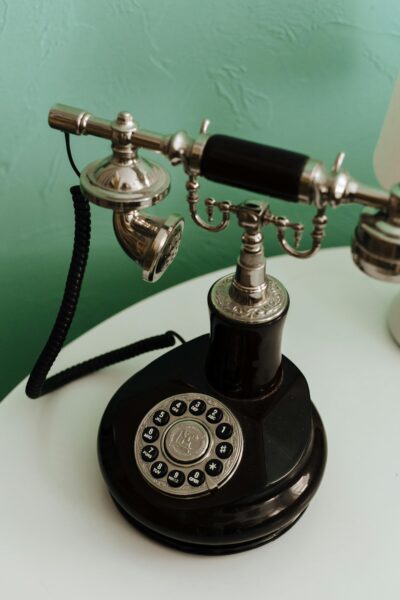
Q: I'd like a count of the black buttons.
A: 12